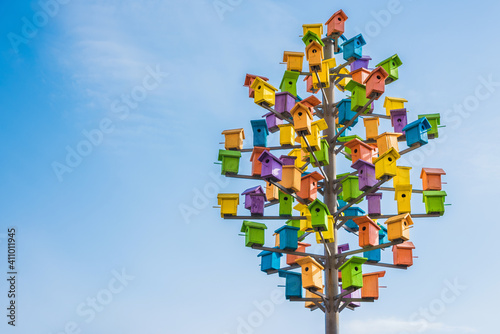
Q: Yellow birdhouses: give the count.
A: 14